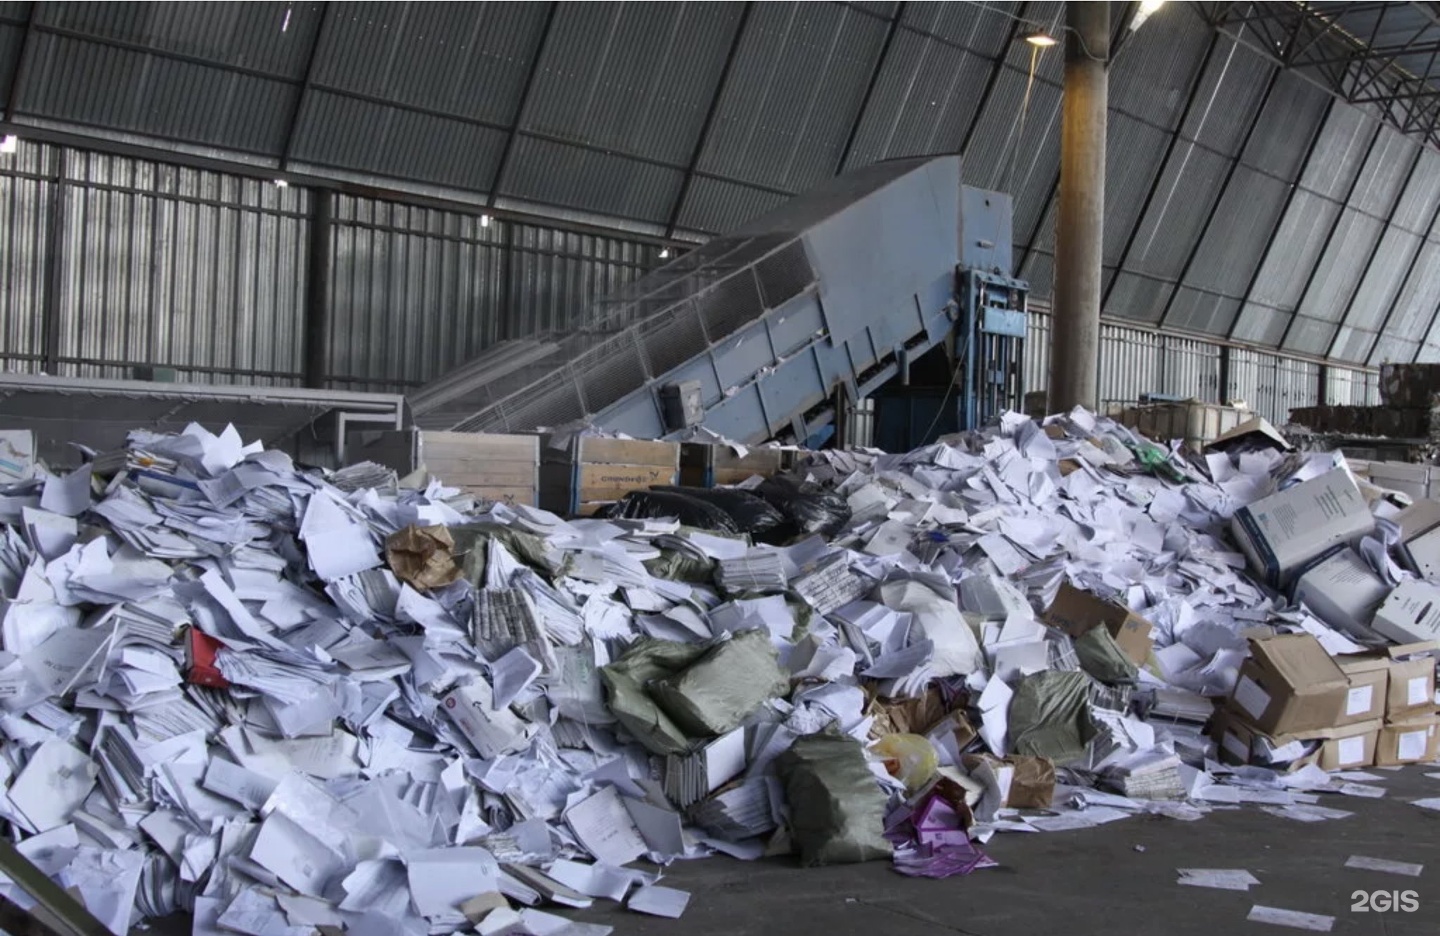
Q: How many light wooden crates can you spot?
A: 3